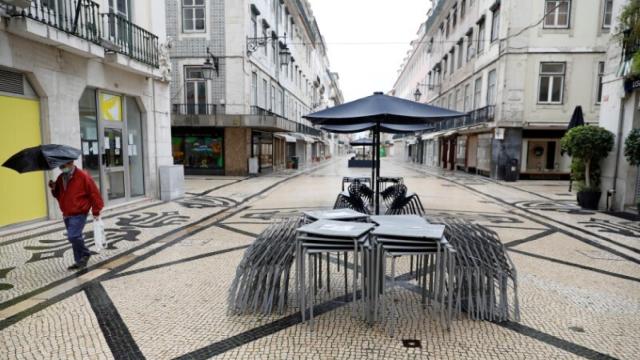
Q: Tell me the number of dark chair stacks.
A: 2